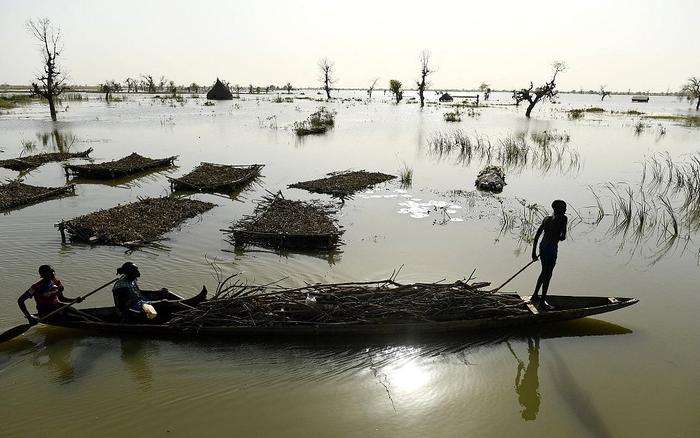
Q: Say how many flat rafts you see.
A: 7